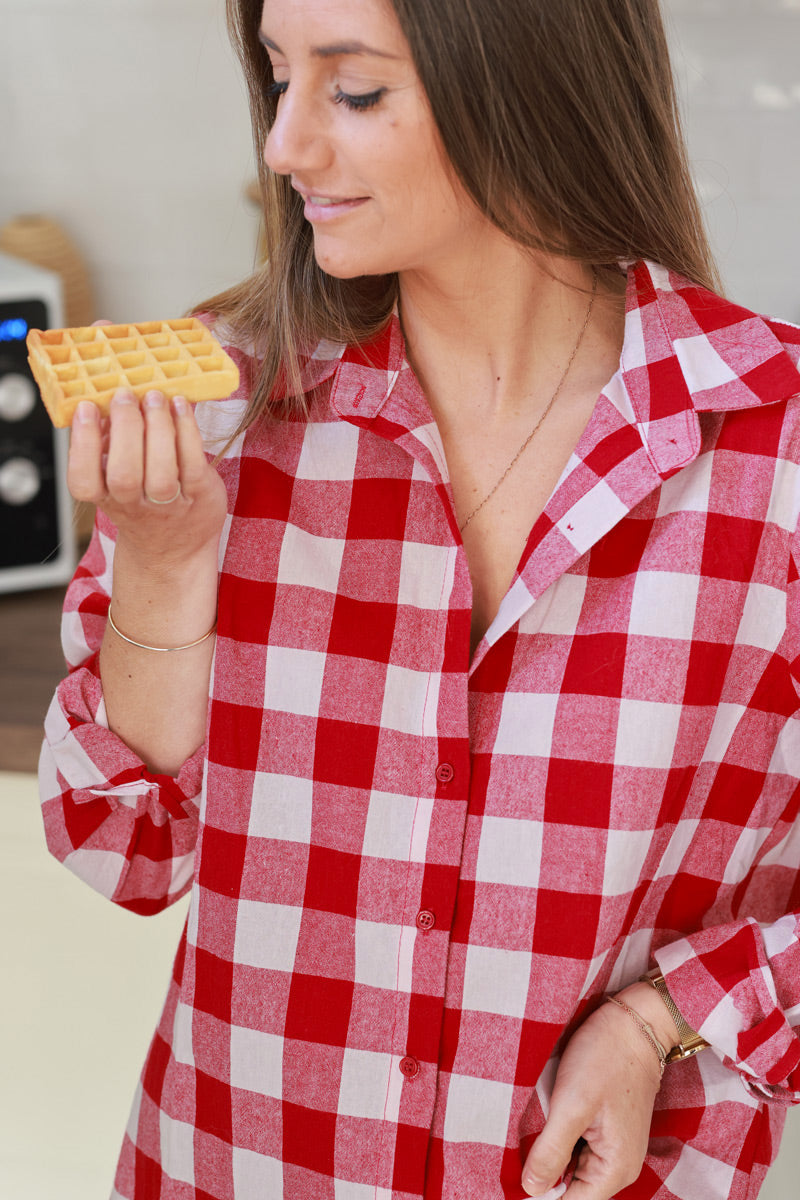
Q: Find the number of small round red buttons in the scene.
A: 3